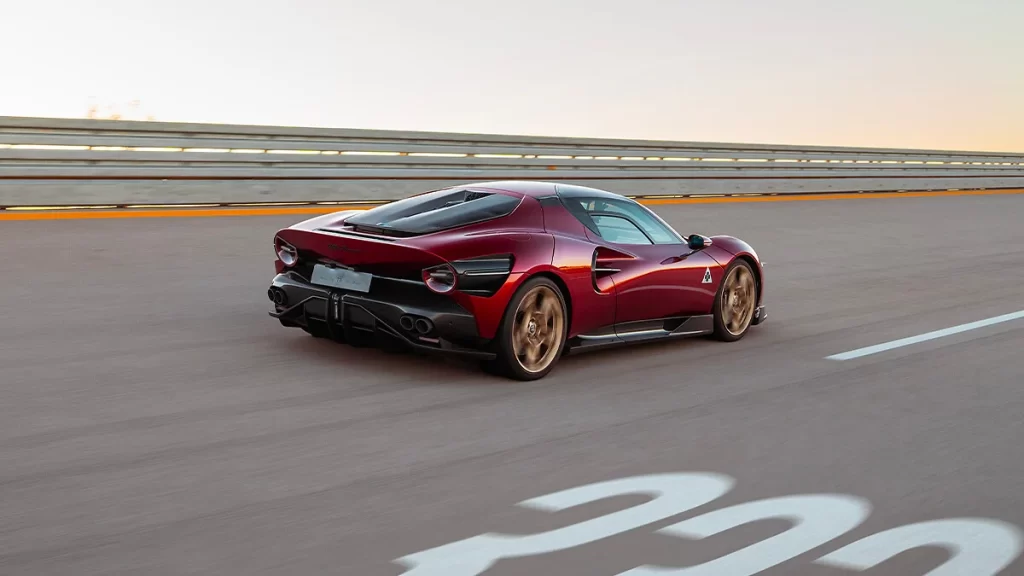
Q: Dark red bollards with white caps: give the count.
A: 0